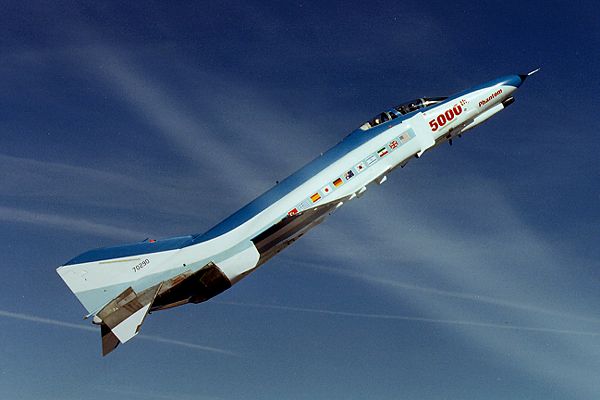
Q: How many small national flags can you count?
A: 11